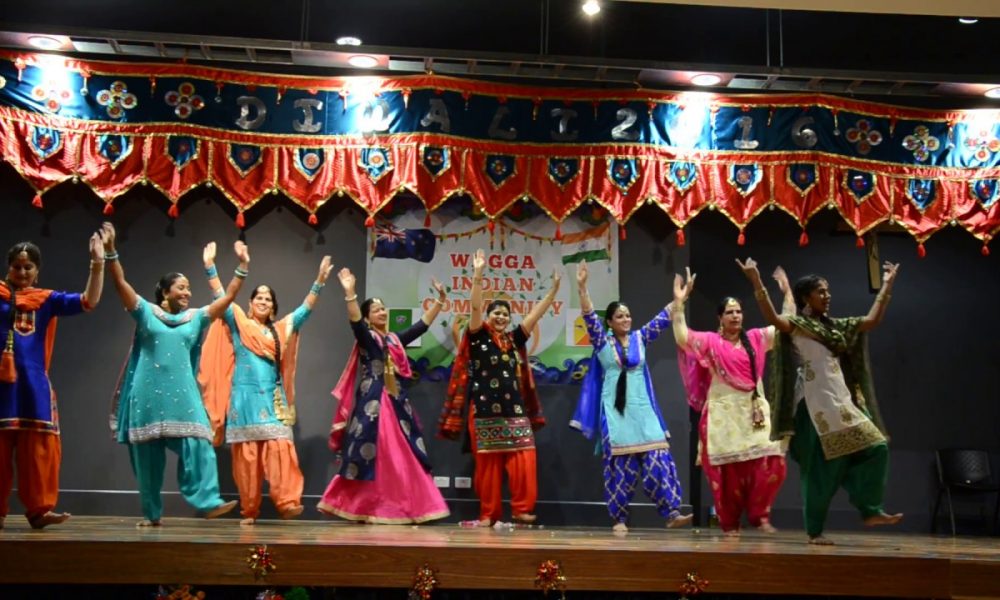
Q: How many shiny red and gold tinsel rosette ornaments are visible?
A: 4